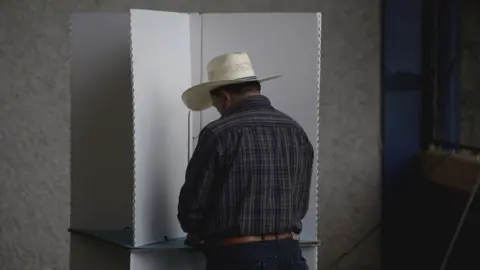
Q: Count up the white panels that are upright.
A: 3